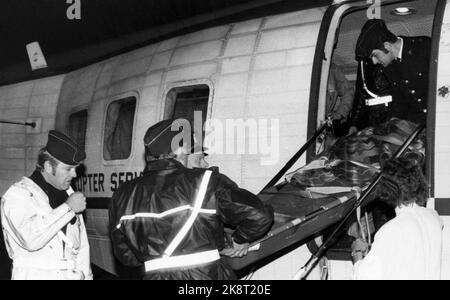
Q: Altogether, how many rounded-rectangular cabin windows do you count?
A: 3